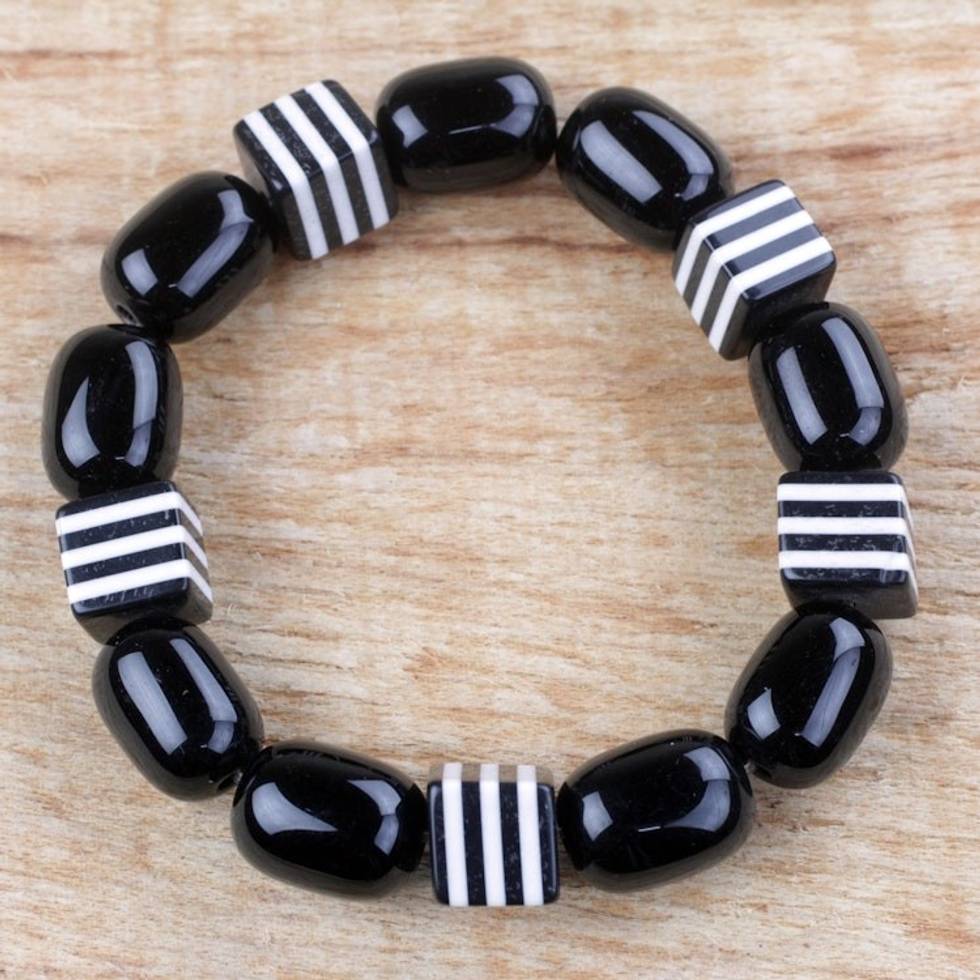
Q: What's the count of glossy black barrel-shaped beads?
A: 9